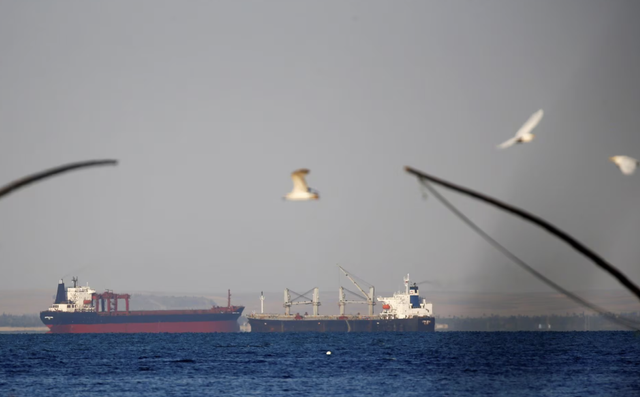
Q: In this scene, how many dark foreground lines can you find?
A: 3